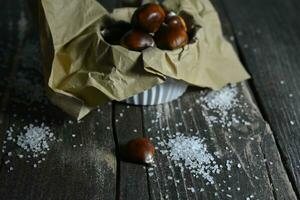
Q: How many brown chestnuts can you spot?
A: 5